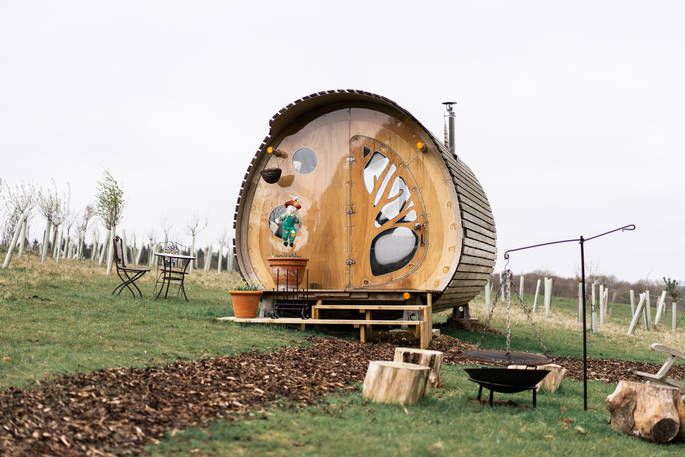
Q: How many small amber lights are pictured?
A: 3